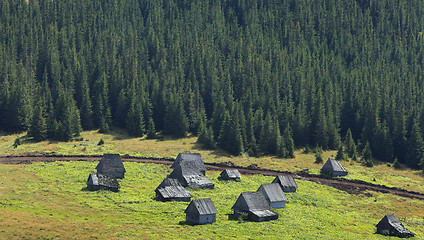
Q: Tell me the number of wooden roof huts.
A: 12